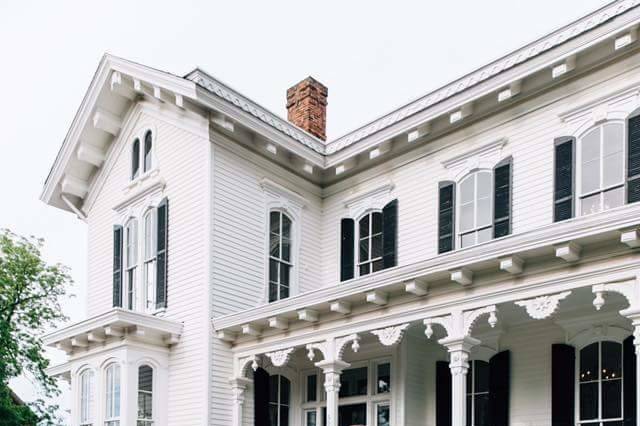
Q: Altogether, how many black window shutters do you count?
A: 13